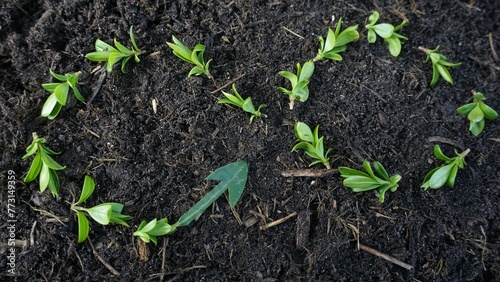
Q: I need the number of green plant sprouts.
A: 15